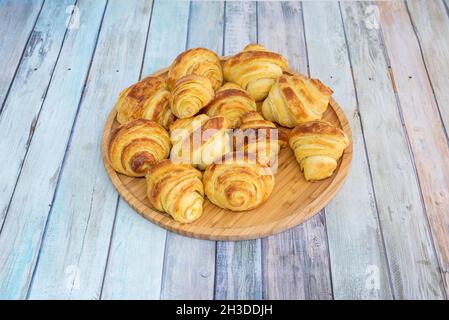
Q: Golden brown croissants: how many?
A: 12